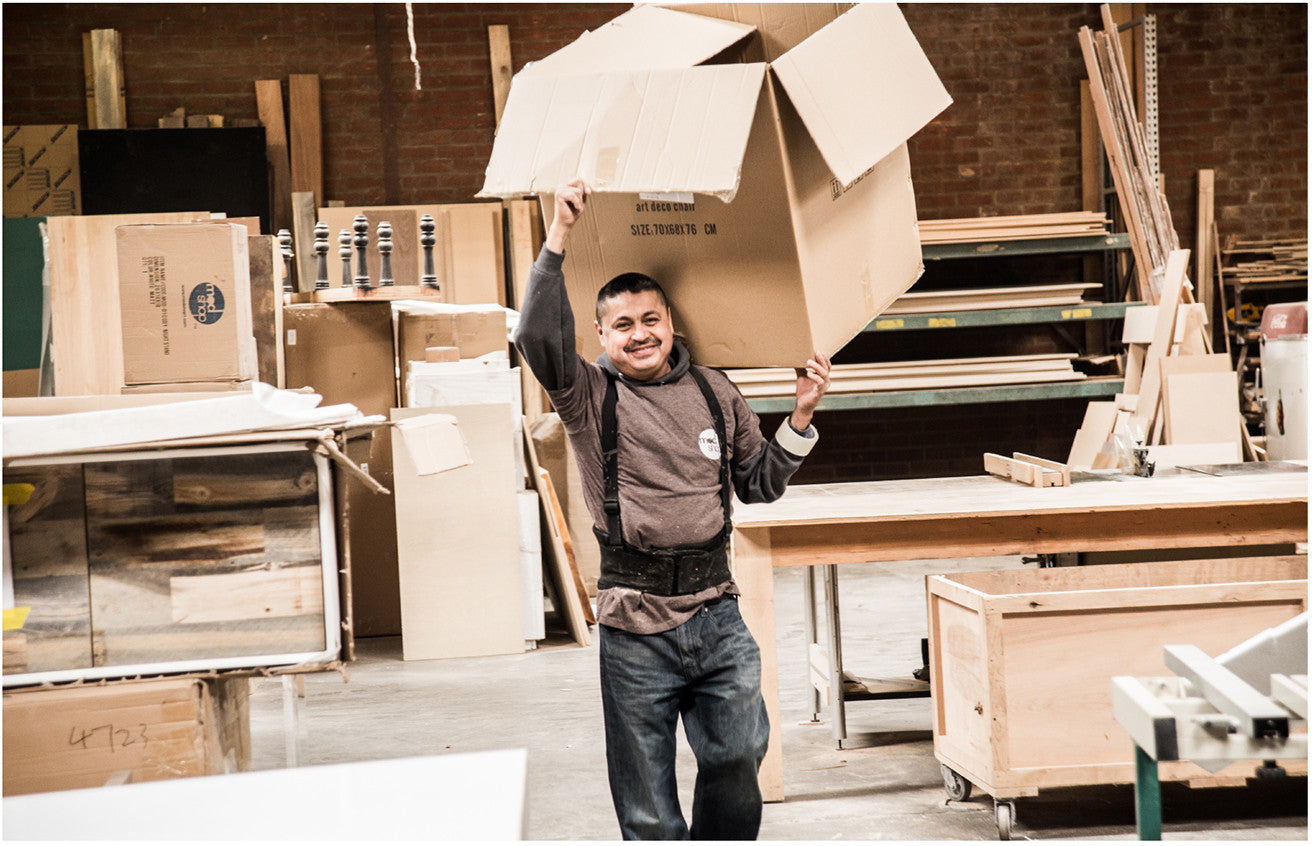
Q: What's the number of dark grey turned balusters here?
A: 6